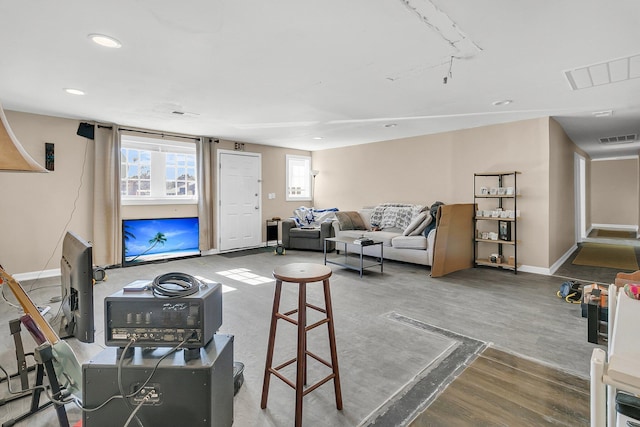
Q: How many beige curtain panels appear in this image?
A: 2